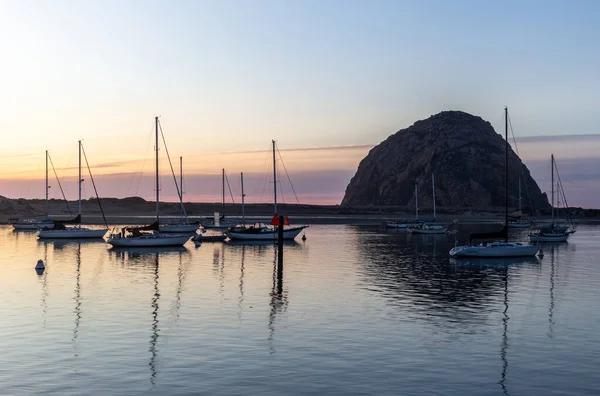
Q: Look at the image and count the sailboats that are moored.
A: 12